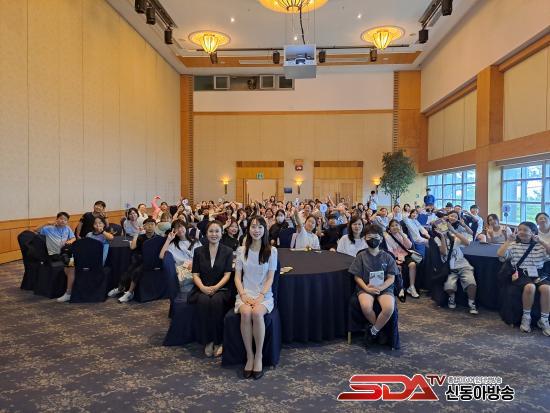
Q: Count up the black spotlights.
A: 9